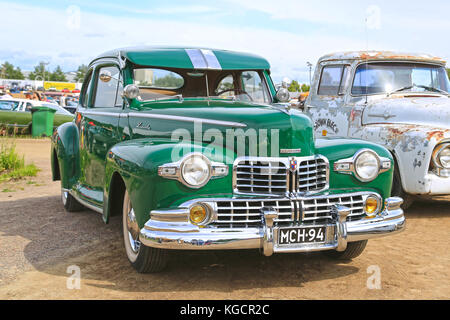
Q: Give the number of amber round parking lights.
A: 2